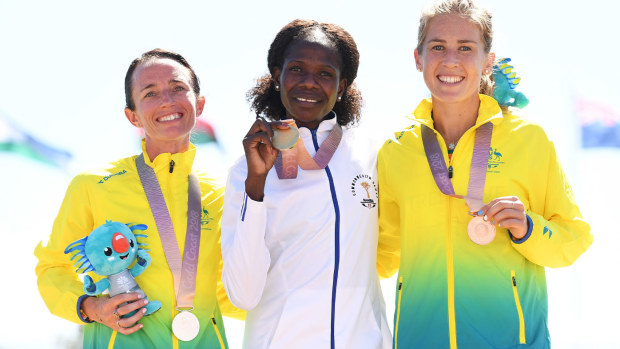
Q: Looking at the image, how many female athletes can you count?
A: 3